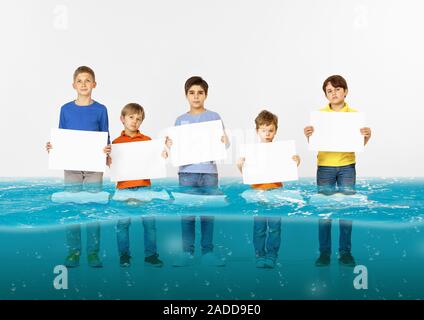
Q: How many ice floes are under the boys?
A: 5